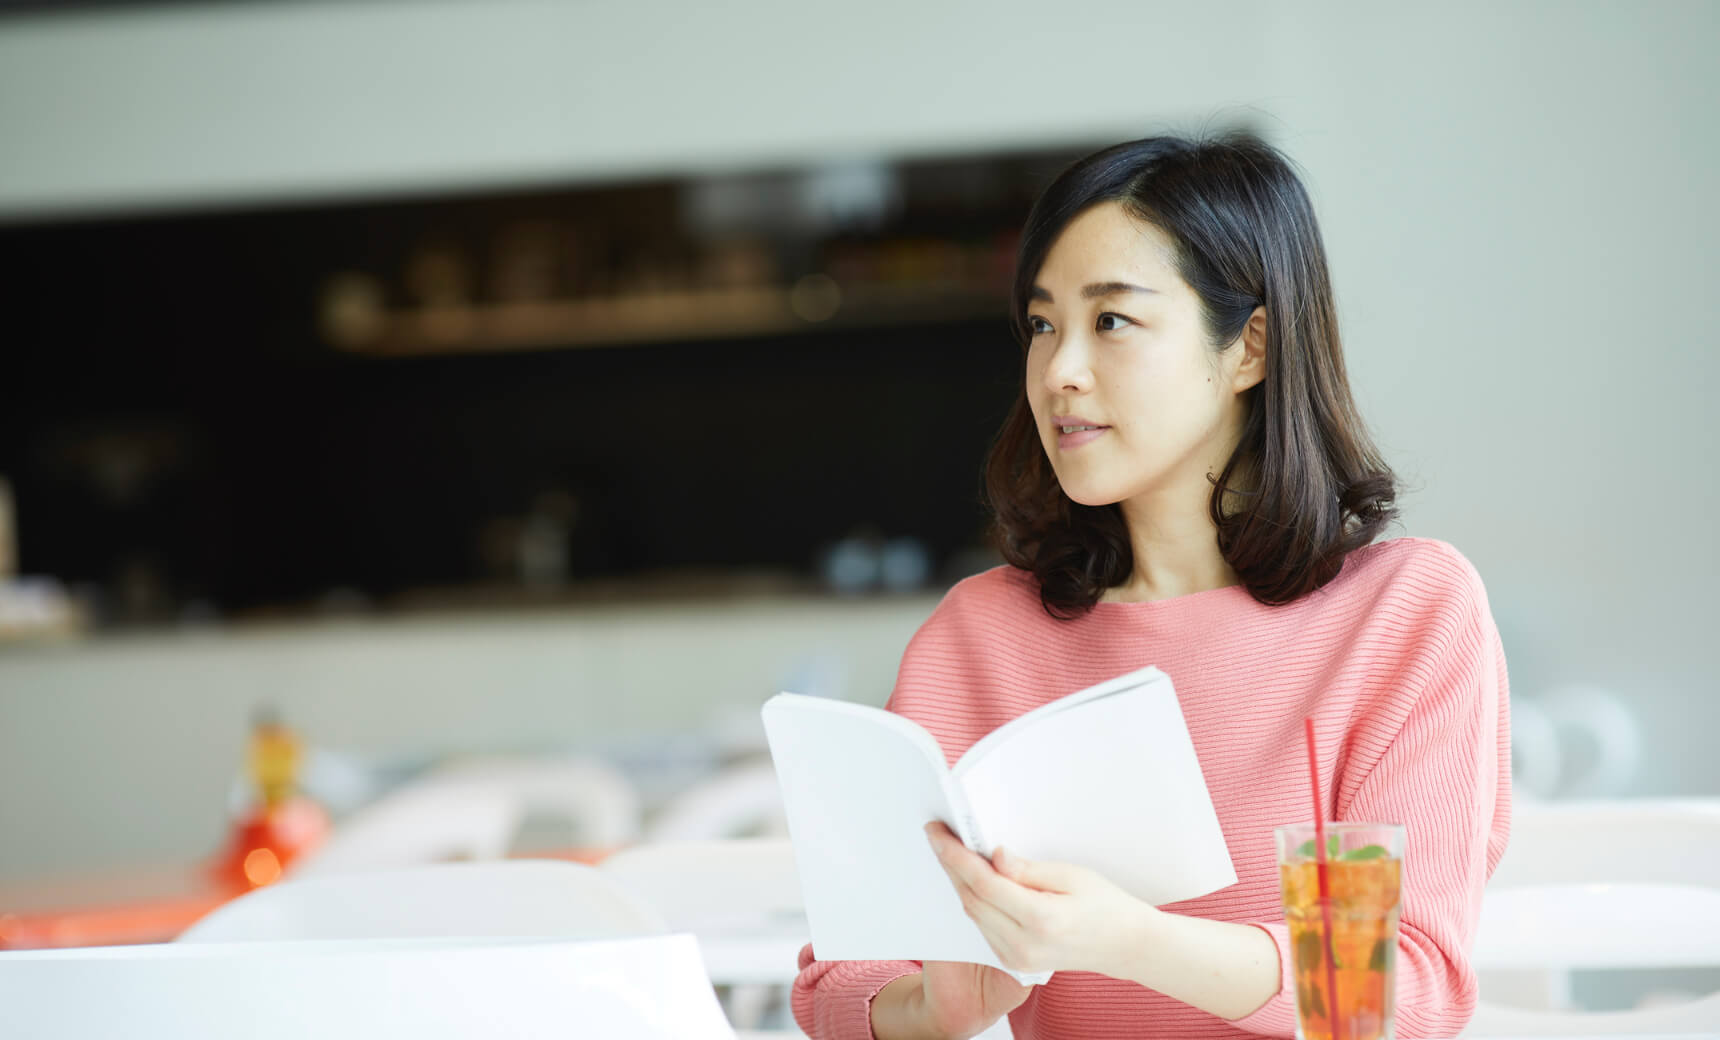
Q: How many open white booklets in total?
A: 1